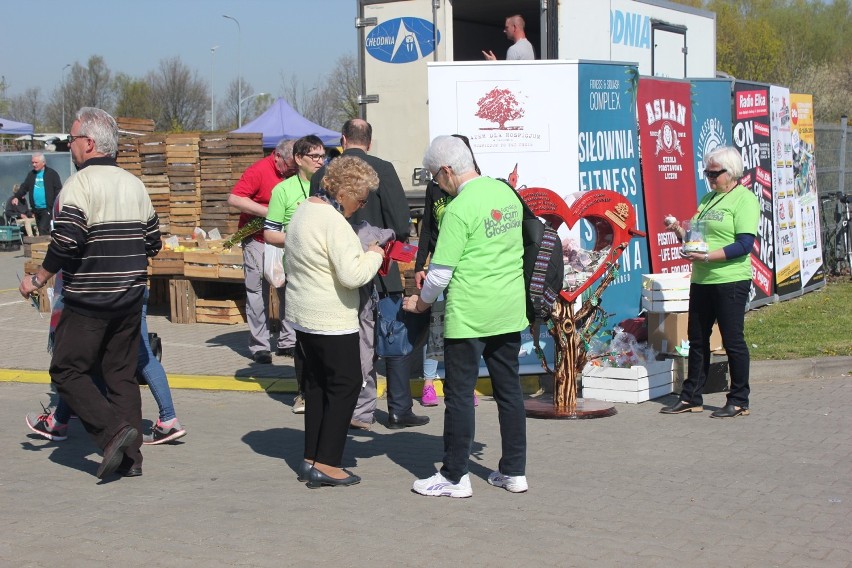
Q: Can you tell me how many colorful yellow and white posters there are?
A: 2